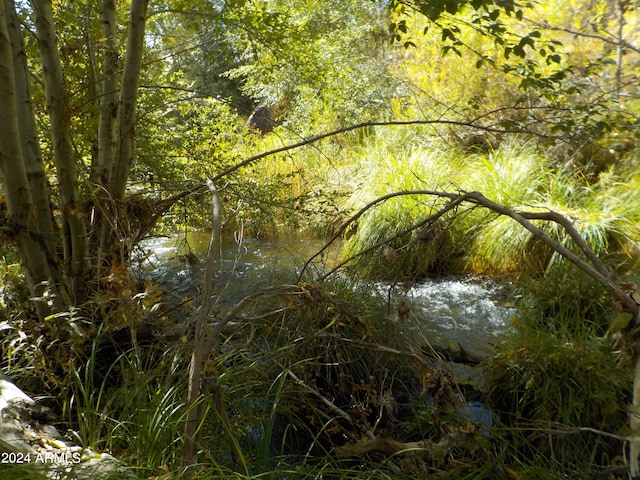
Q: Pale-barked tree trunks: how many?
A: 5